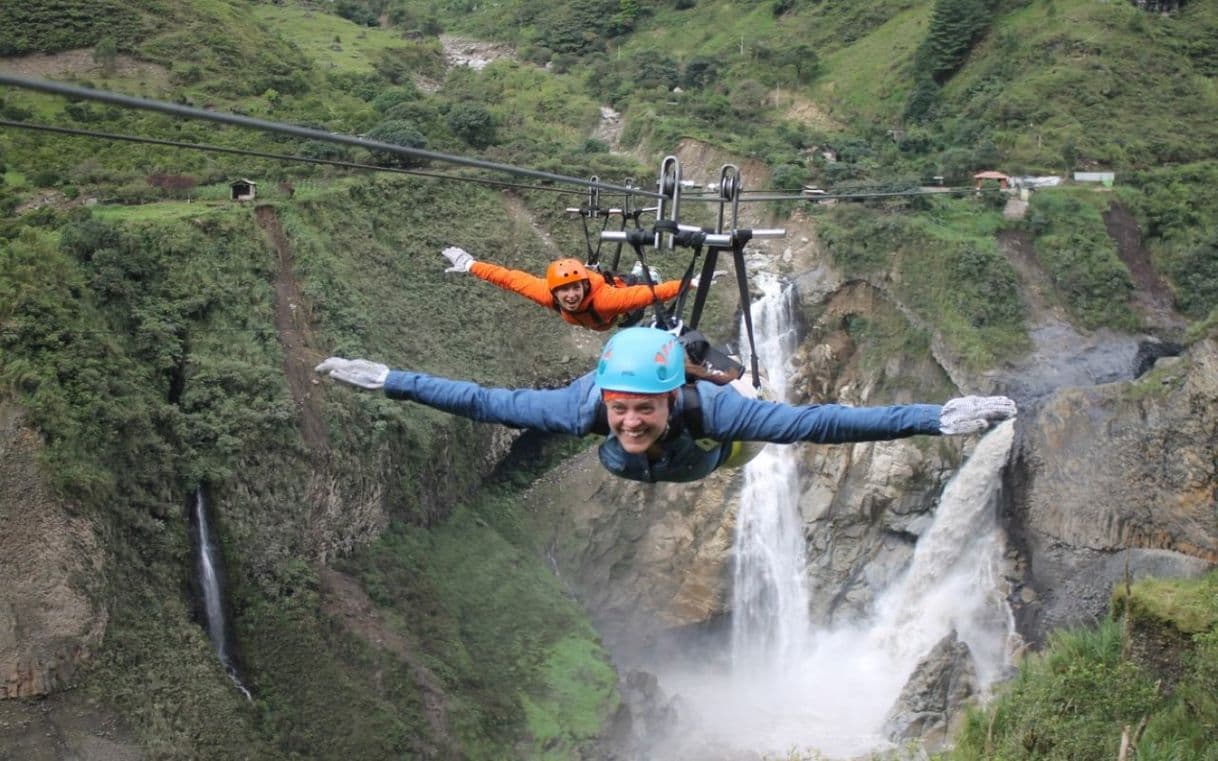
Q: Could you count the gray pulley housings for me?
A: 4